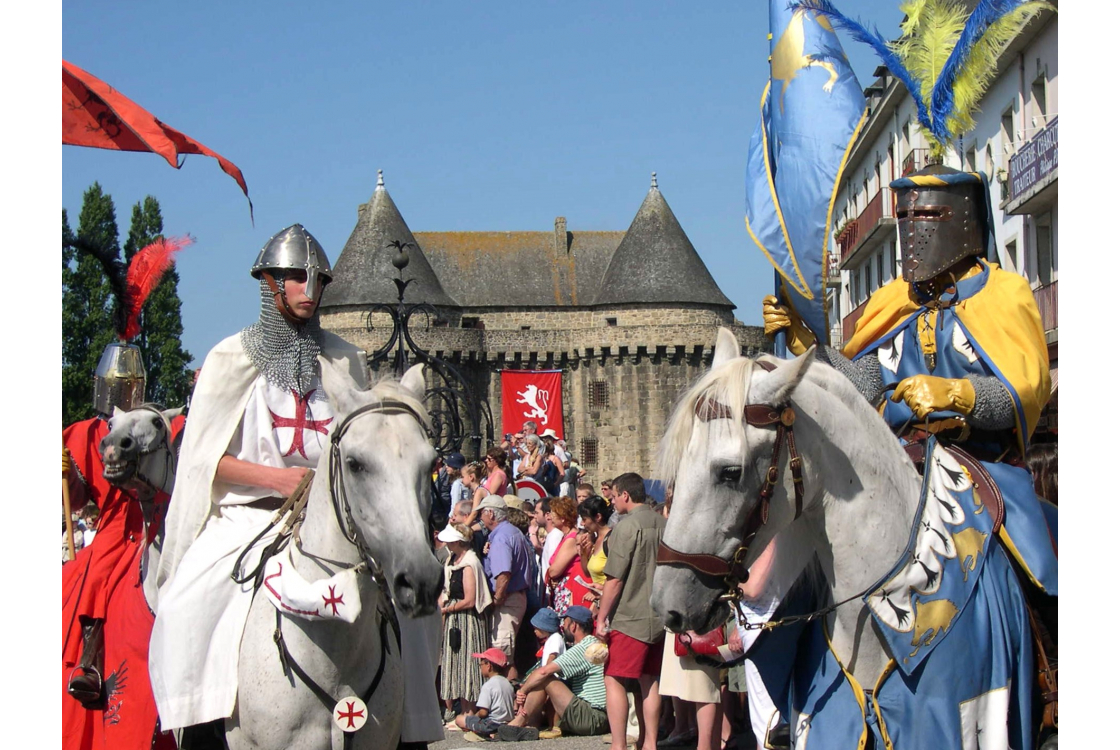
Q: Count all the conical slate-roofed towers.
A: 2